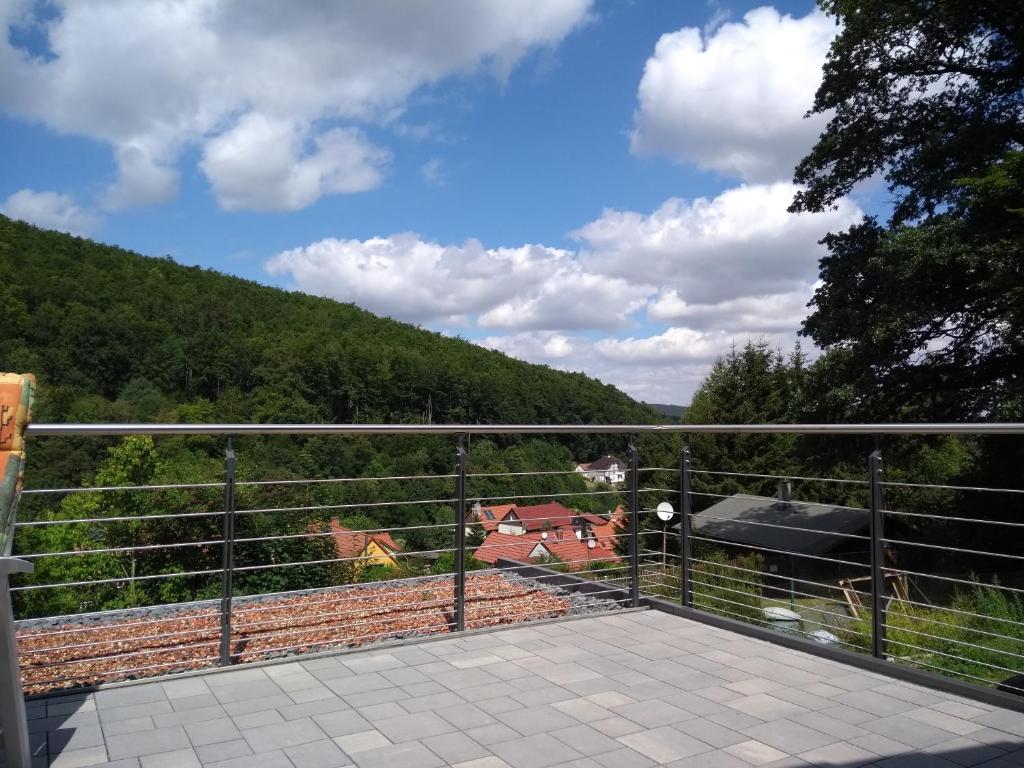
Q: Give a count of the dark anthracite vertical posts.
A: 5